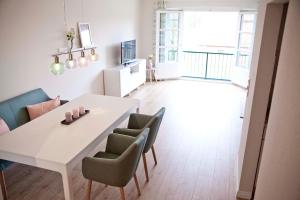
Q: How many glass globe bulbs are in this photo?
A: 4